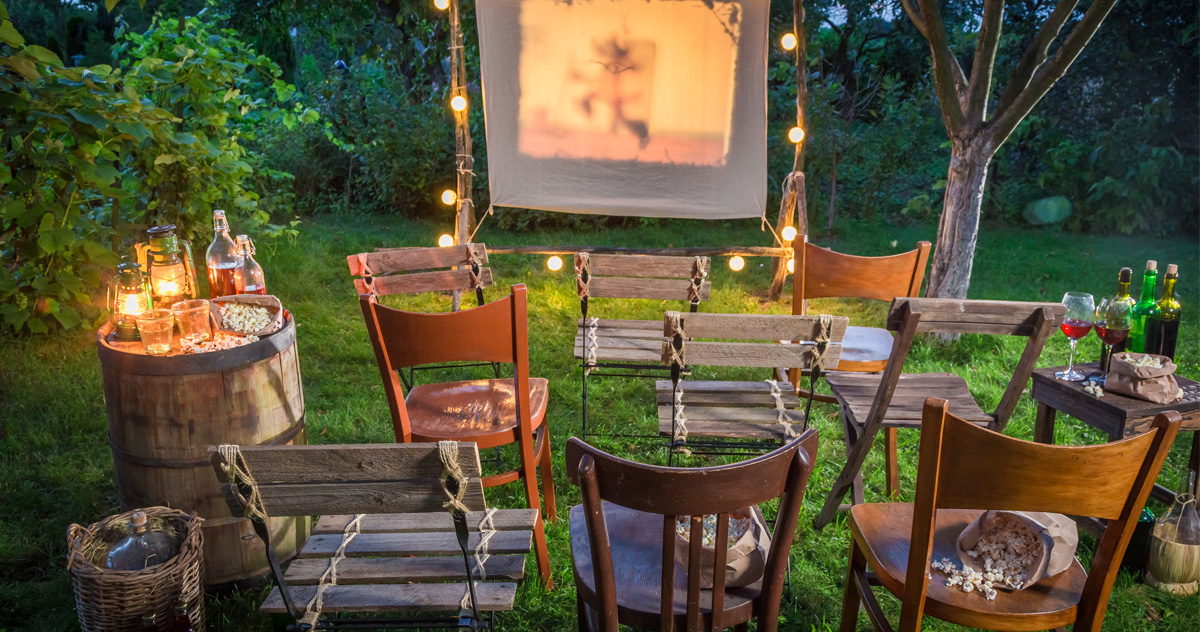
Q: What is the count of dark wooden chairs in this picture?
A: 1